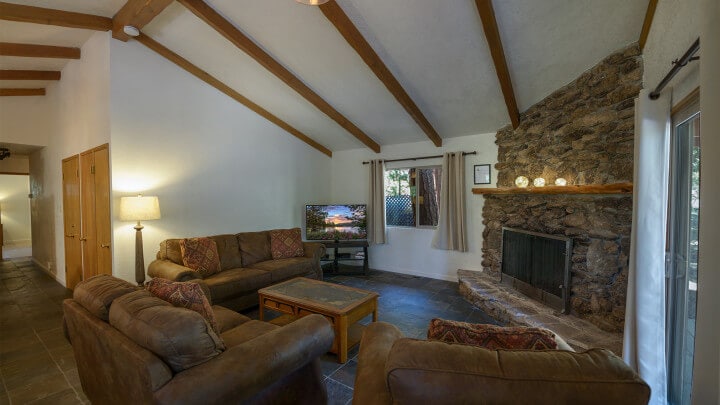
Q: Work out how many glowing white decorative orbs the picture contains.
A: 3